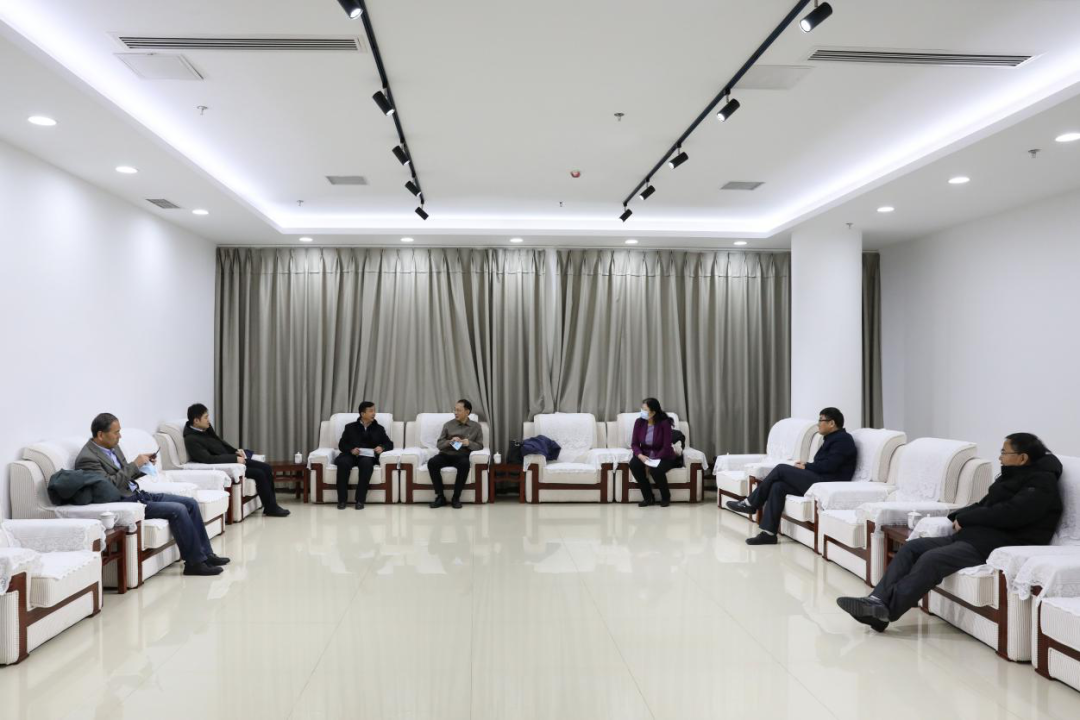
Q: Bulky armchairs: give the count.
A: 13